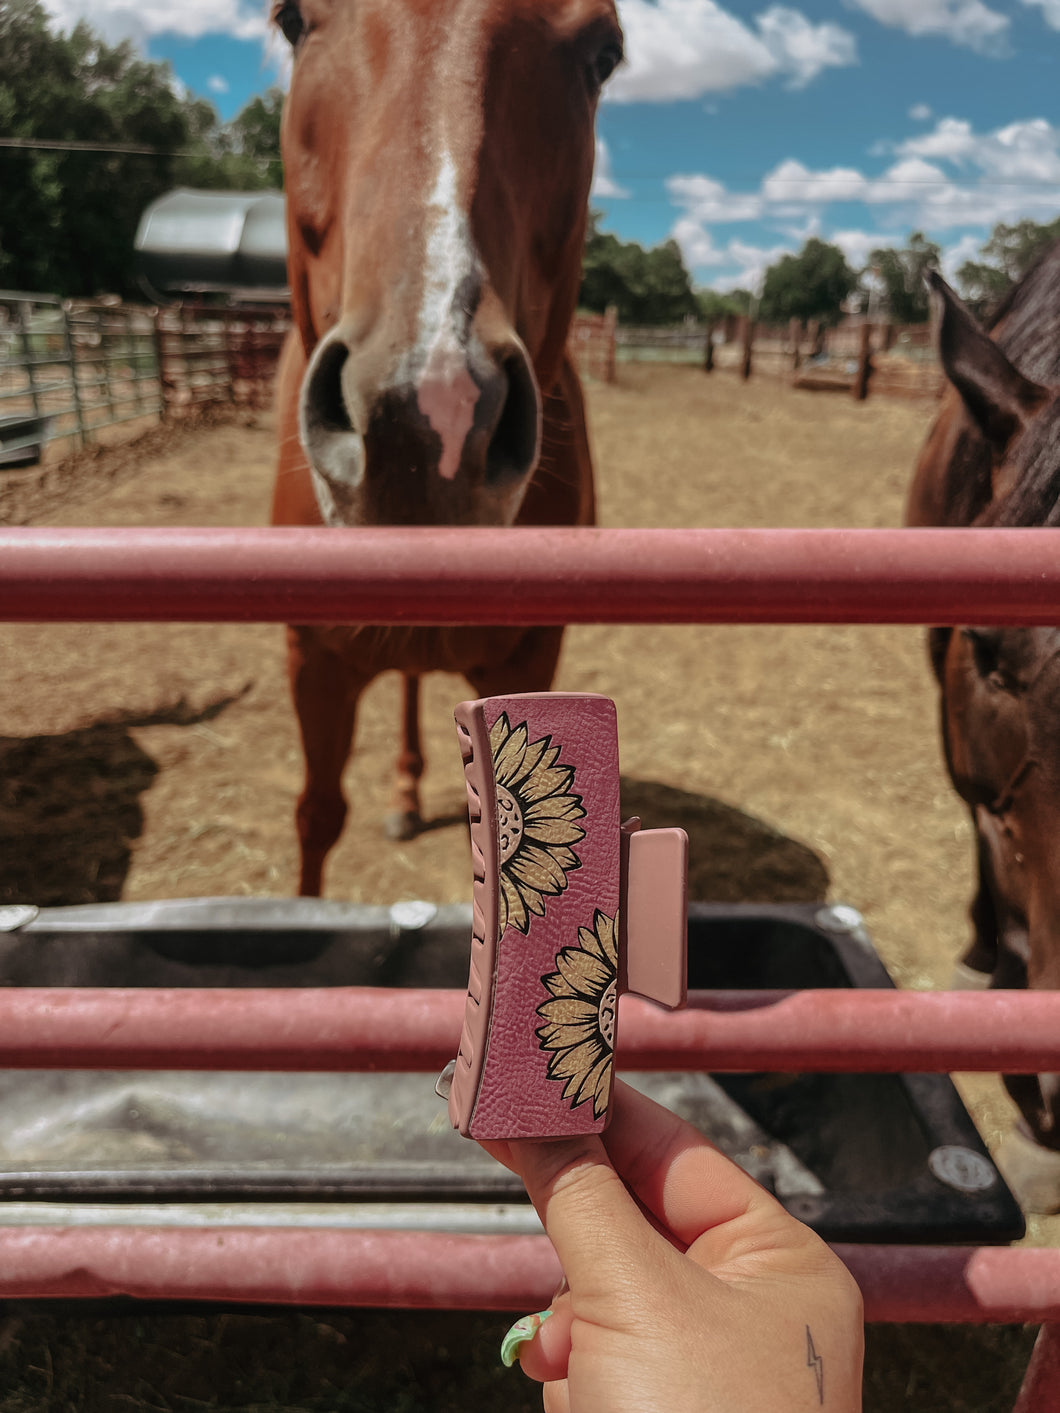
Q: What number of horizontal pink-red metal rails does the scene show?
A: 3